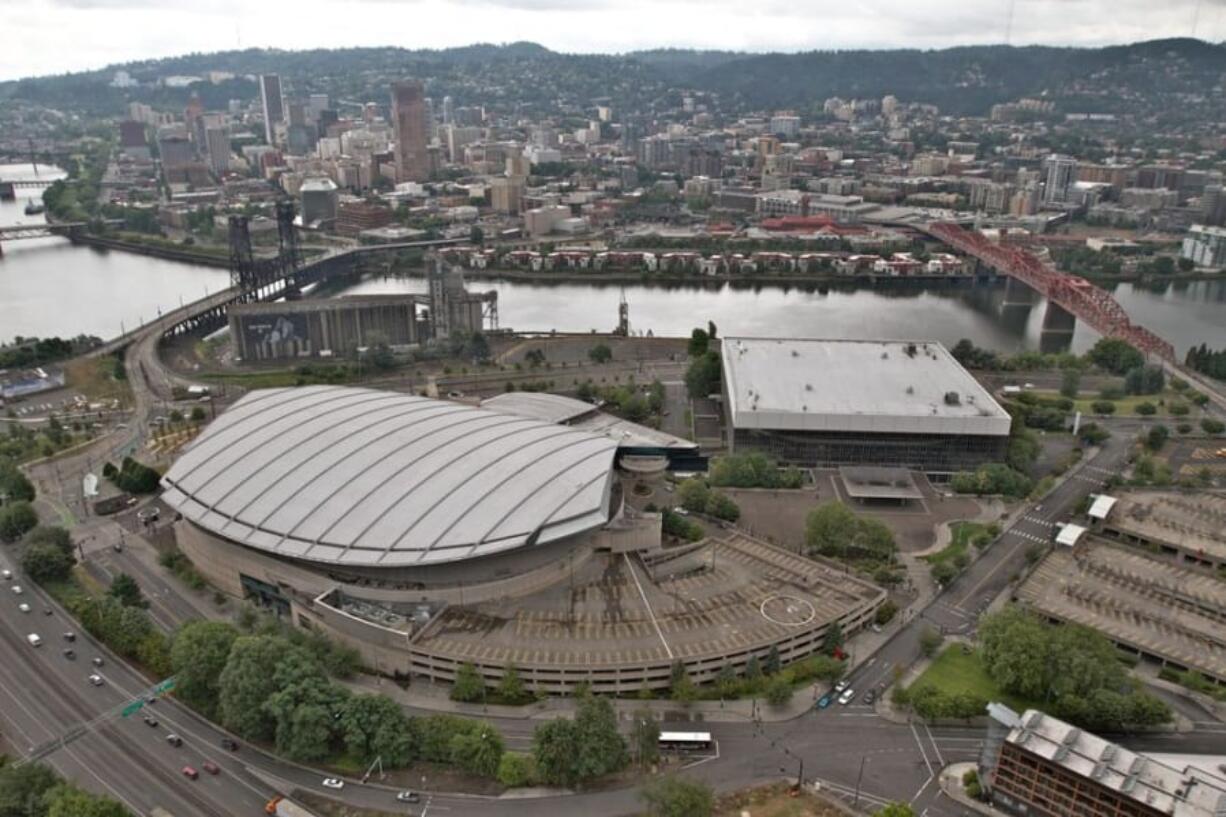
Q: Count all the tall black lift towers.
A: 2